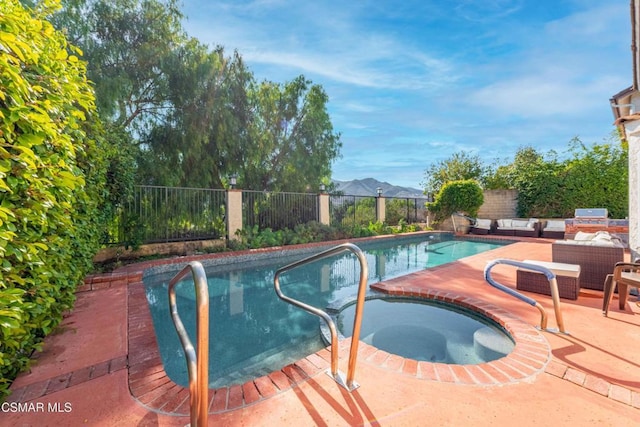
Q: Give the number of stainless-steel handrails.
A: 3